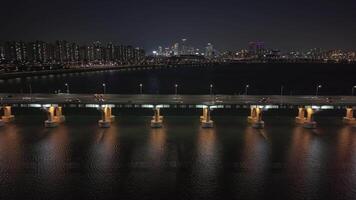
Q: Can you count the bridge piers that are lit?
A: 8